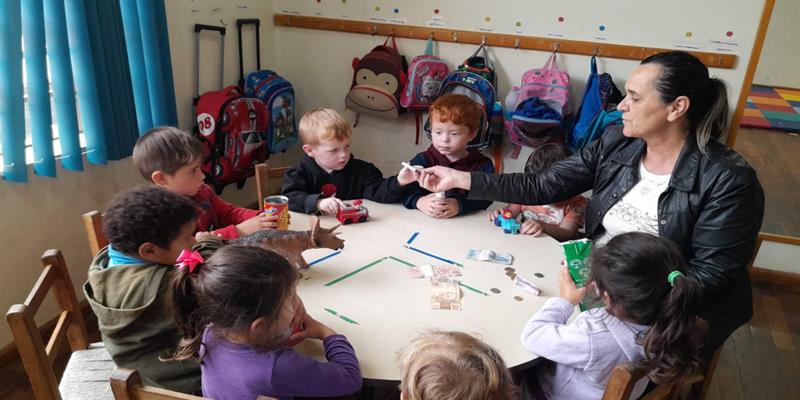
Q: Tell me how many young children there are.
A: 8